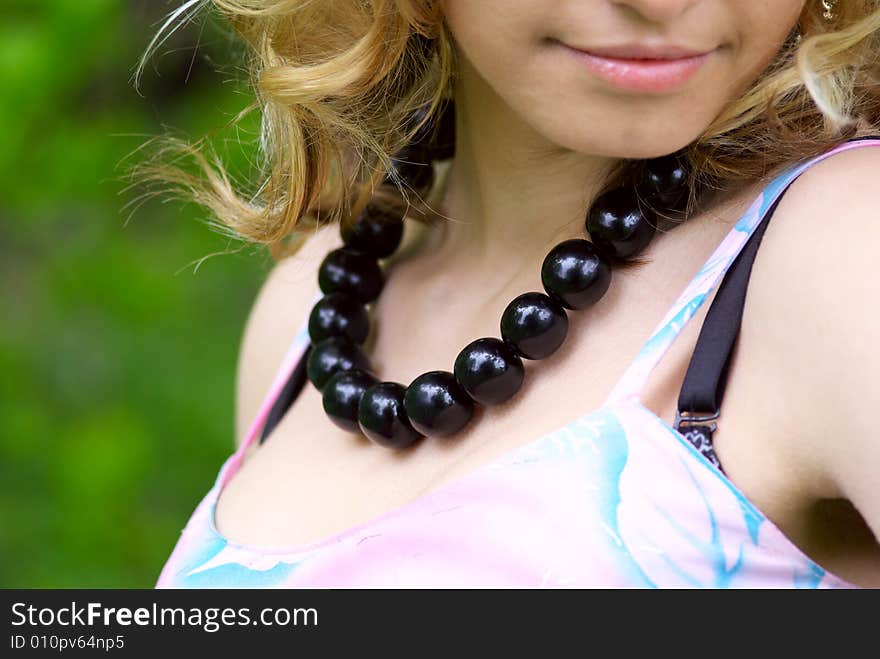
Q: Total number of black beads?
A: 14